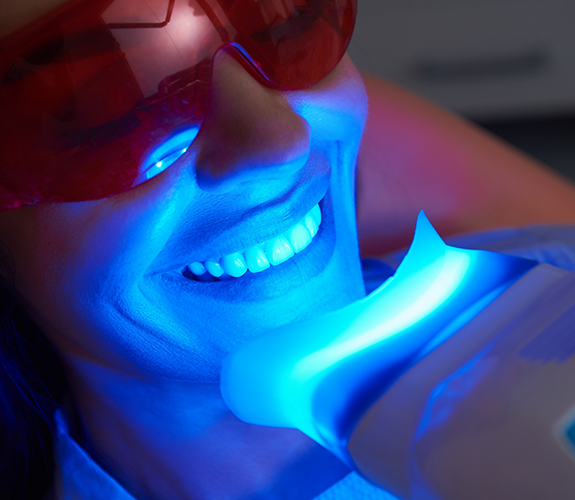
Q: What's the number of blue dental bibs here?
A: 1